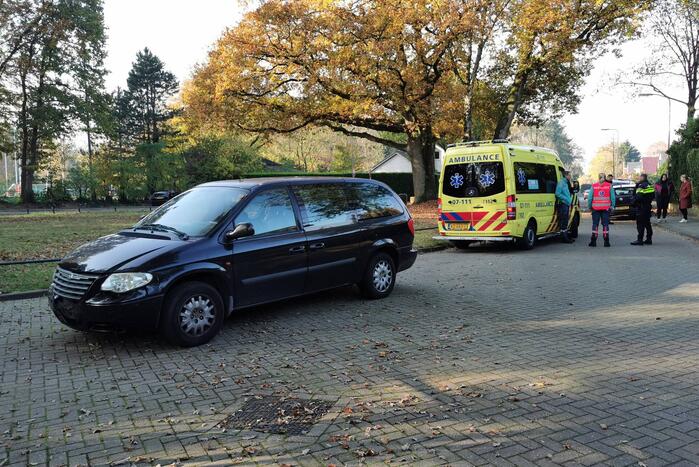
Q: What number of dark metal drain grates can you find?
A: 1